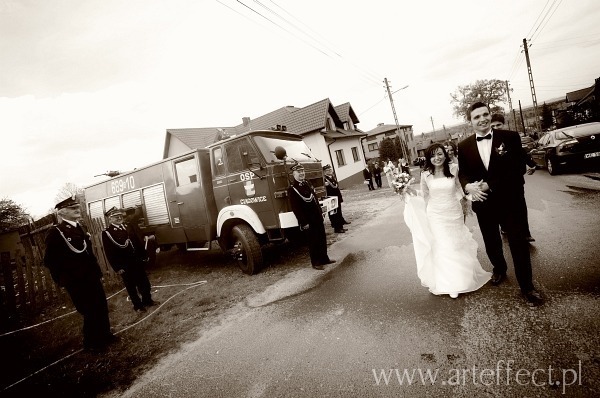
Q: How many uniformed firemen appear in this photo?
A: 4